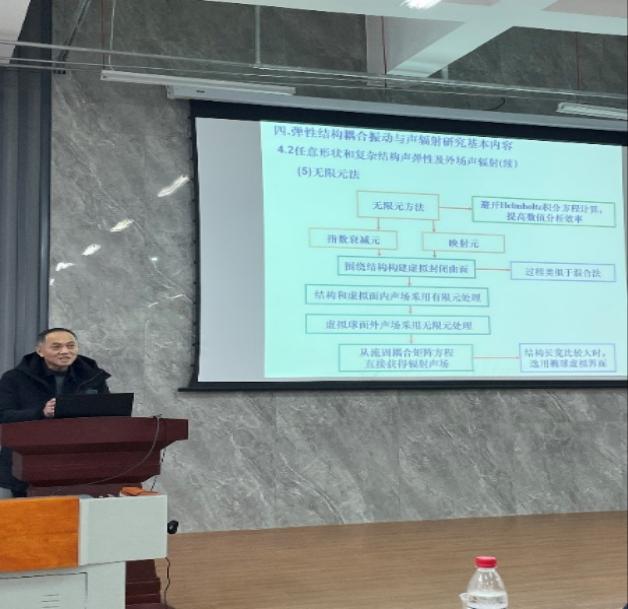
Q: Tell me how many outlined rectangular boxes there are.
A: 10